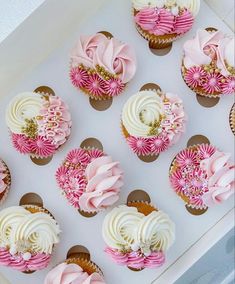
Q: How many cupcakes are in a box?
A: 12